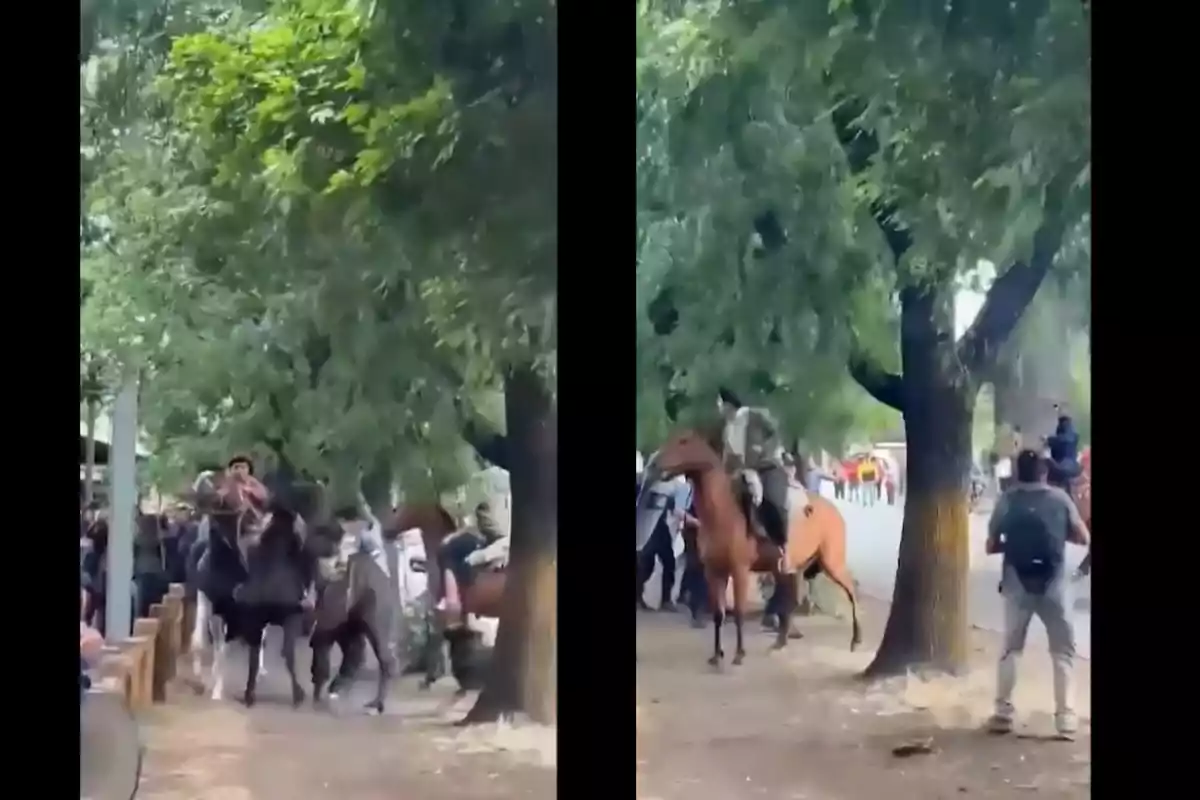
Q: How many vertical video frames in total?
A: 2